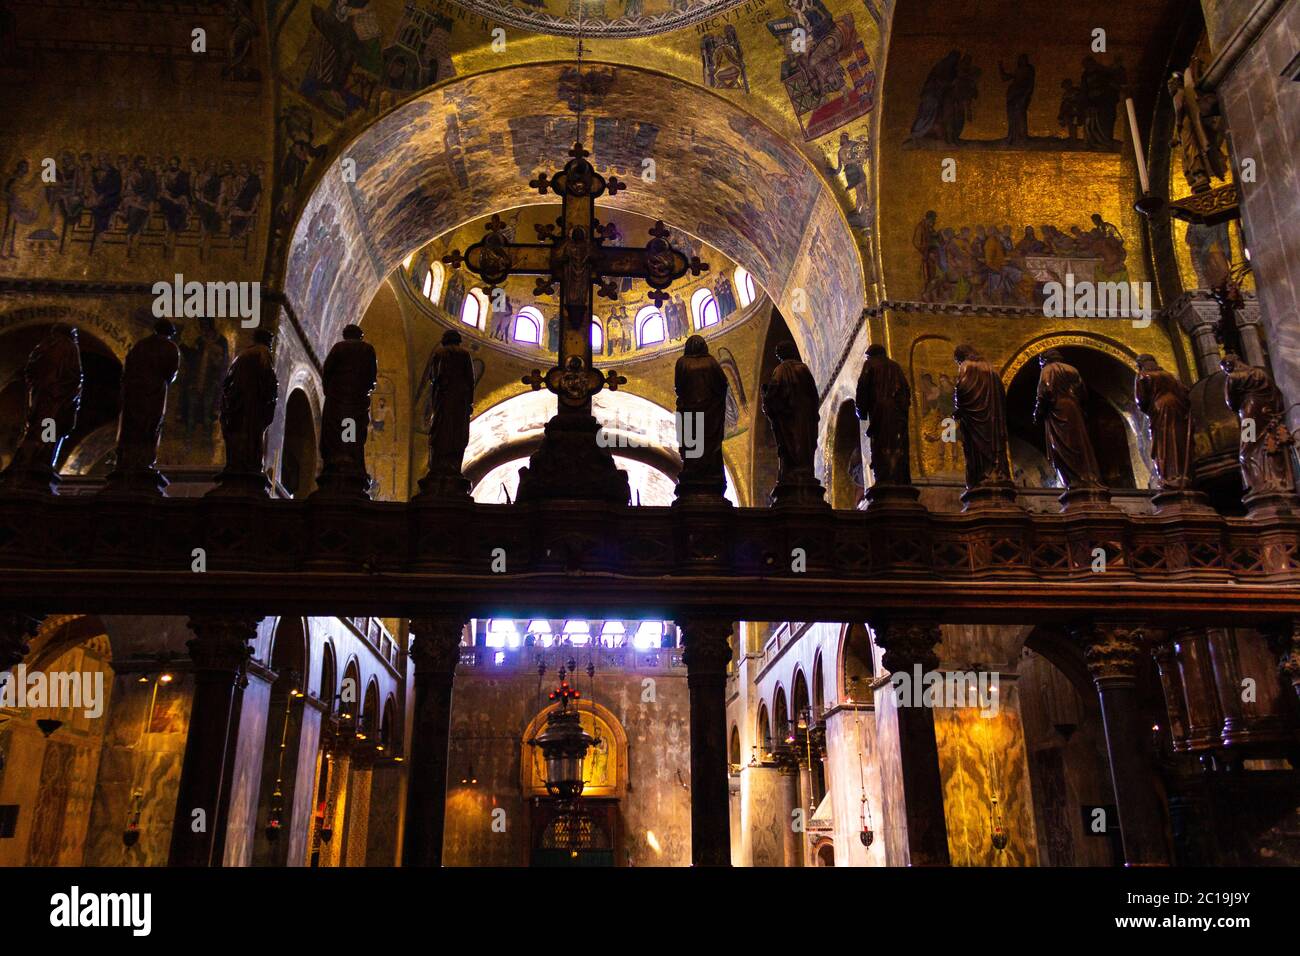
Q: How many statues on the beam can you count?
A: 12